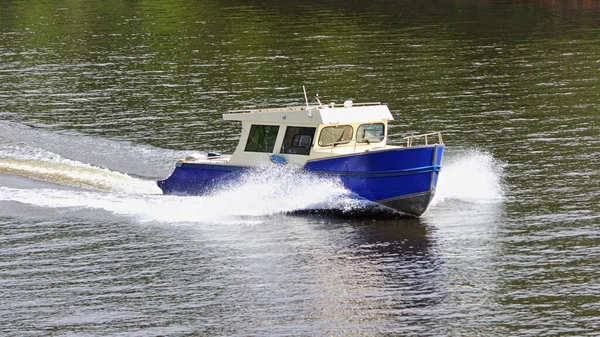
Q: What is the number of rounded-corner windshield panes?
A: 2